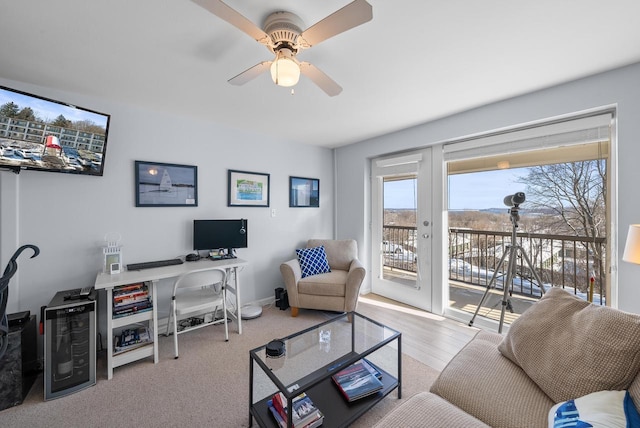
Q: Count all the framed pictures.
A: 3